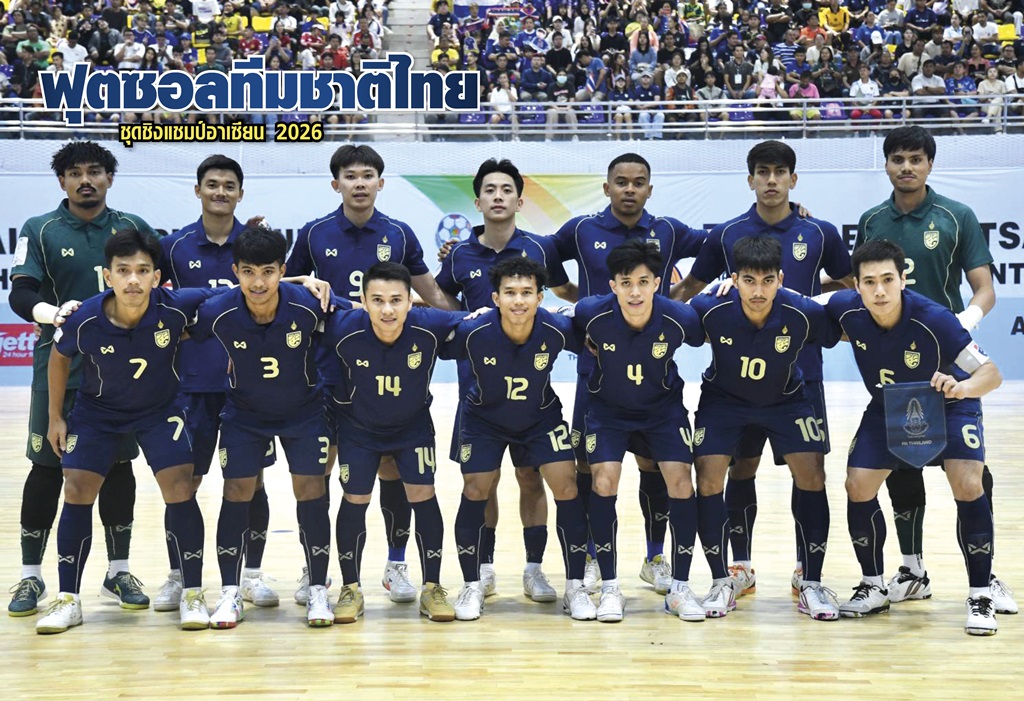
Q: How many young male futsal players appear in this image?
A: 14